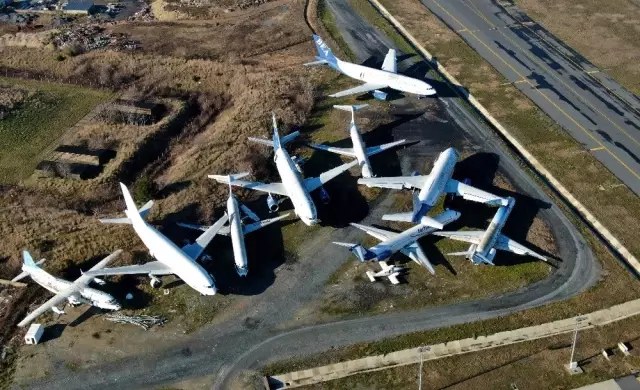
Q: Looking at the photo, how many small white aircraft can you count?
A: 1